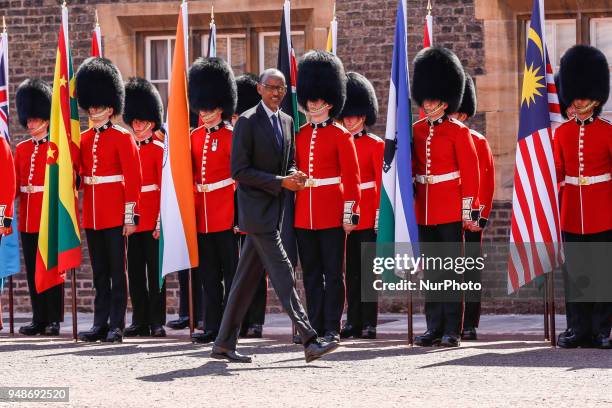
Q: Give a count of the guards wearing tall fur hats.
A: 11